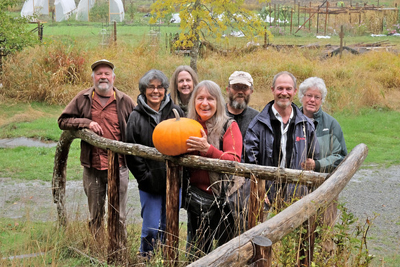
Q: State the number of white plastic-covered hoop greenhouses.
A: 2